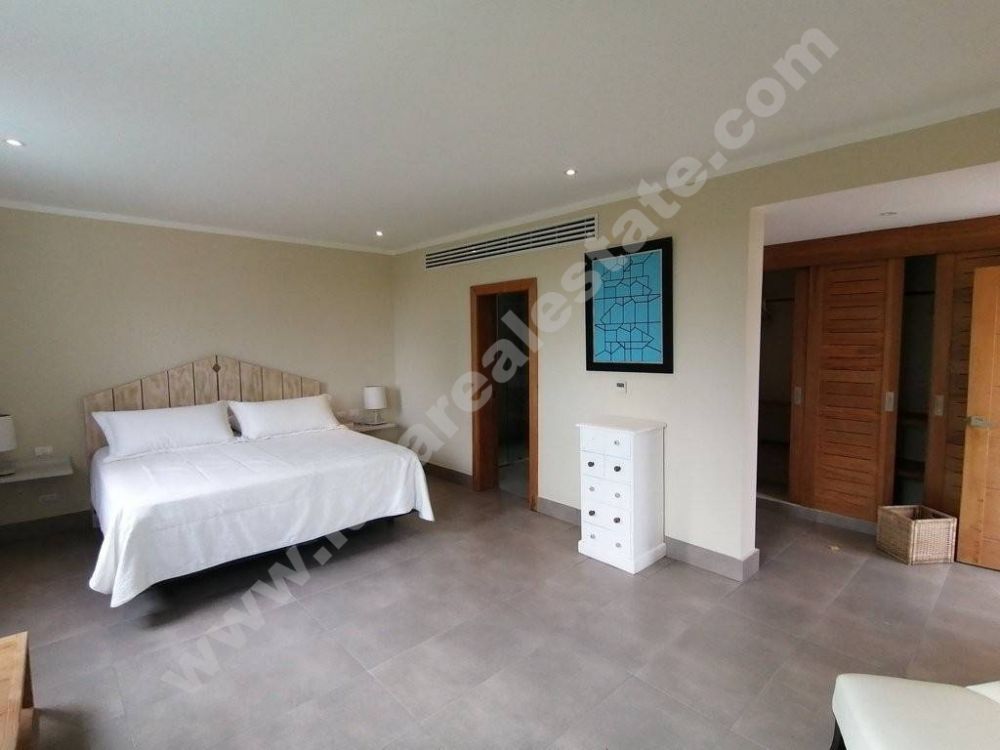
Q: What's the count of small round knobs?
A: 9